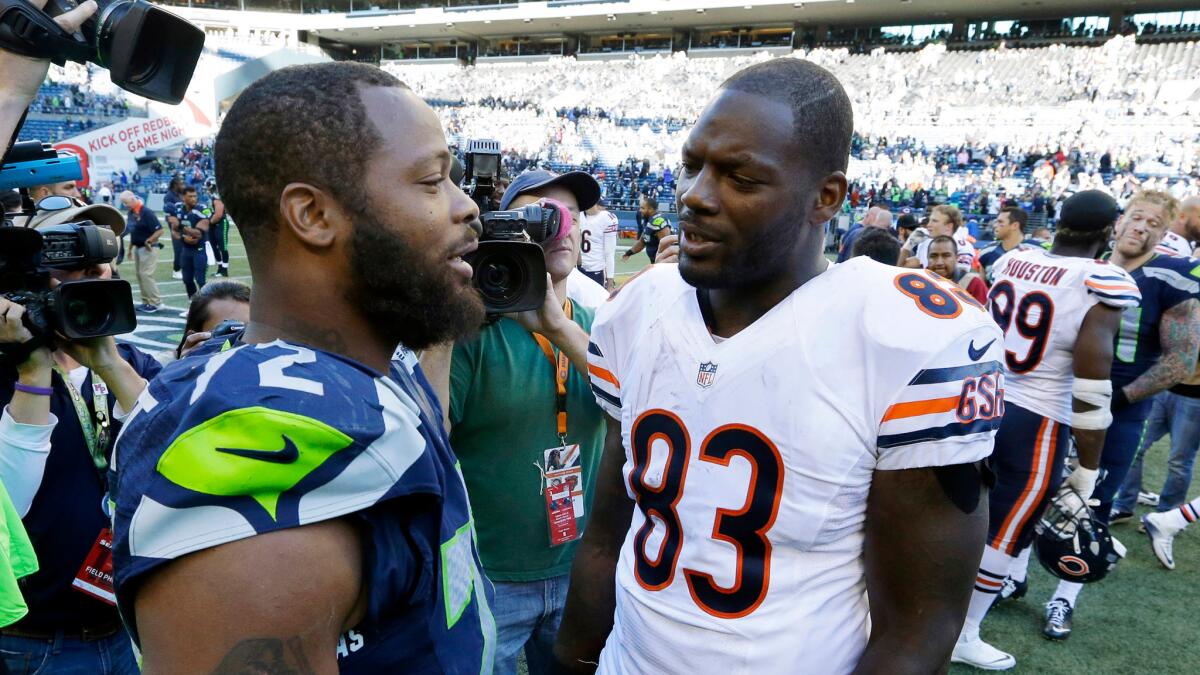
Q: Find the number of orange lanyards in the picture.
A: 1